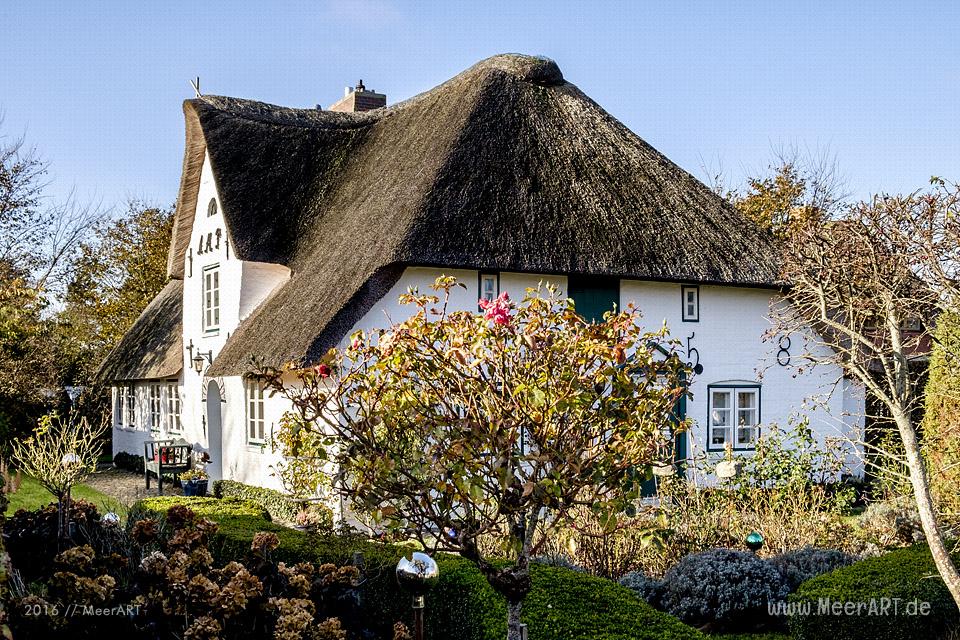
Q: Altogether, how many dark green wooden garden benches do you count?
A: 1